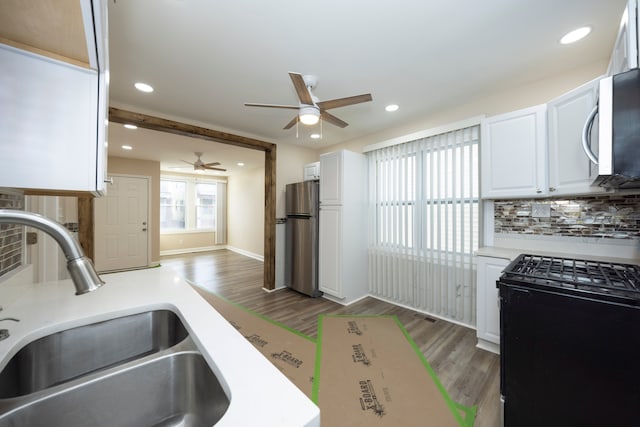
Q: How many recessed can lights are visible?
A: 7